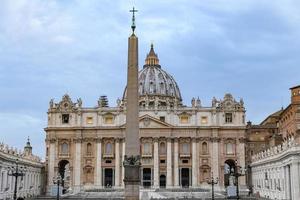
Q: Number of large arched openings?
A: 2